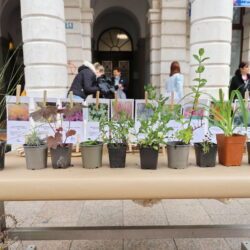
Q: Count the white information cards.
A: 10